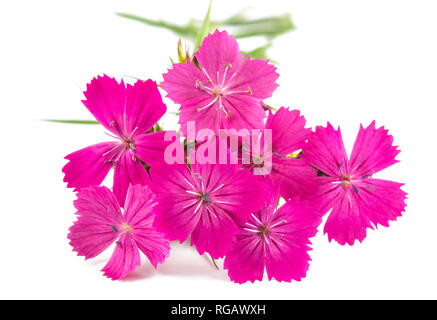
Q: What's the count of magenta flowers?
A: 7